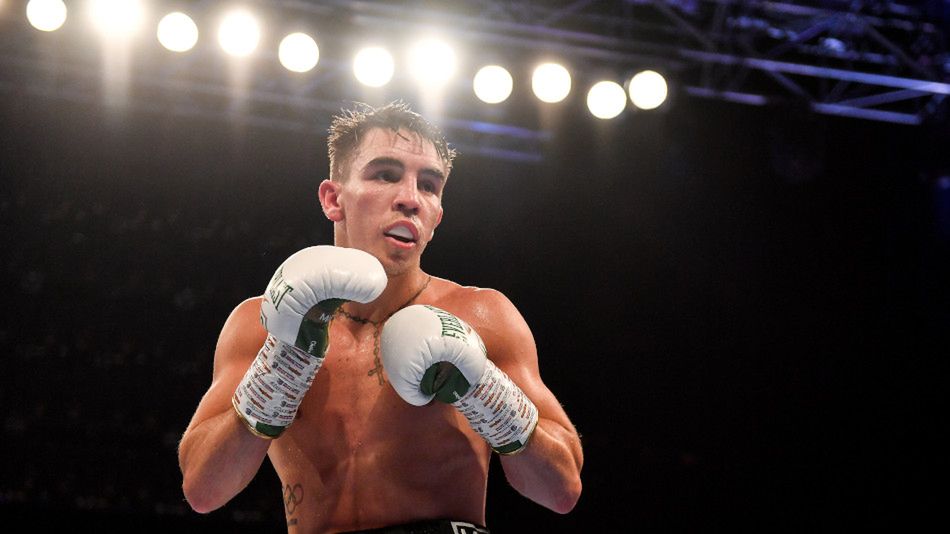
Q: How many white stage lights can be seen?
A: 11